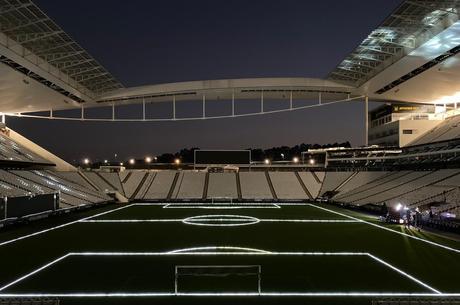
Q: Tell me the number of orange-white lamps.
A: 7